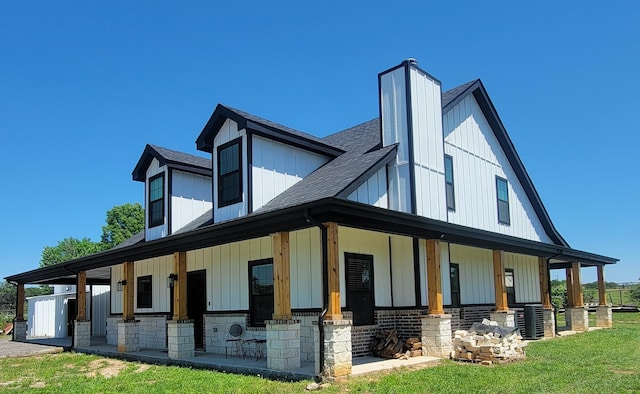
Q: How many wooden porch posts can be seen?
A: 12